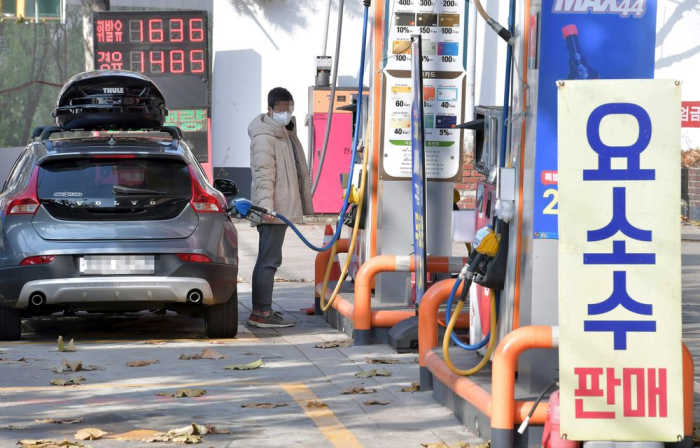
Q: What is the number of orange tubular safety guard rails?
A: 4